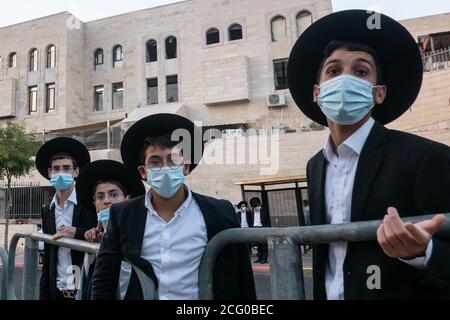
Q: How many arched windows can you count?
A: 11